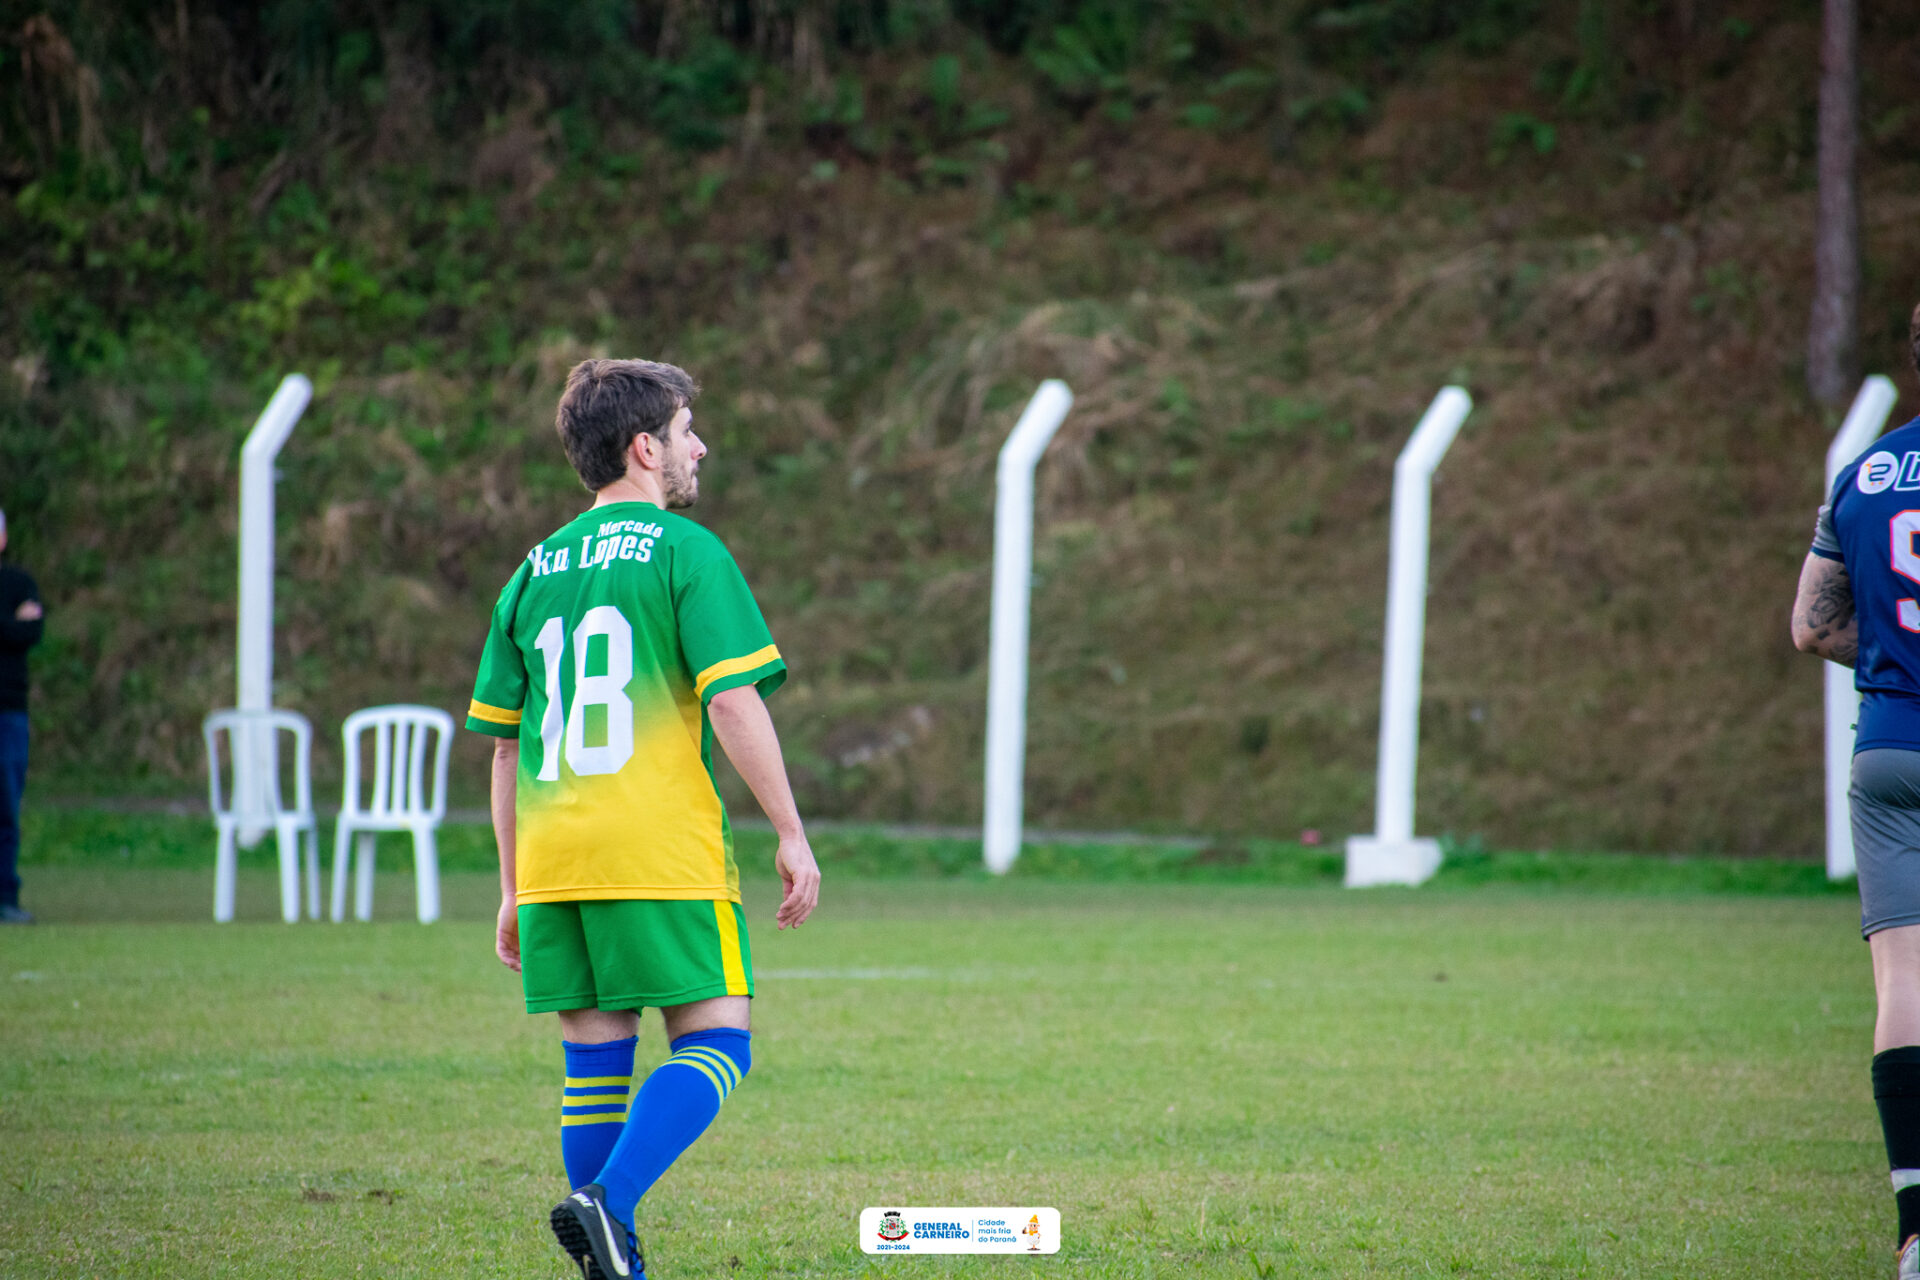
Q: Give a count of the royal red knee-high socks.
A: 0